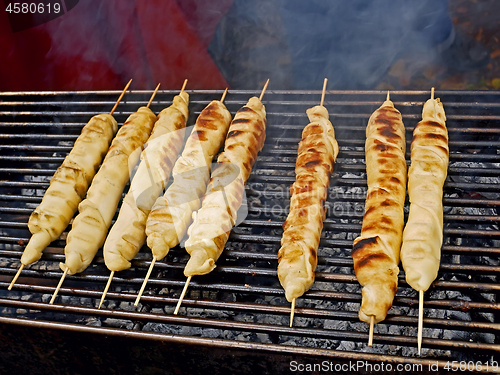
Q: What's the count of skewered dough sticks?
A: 8